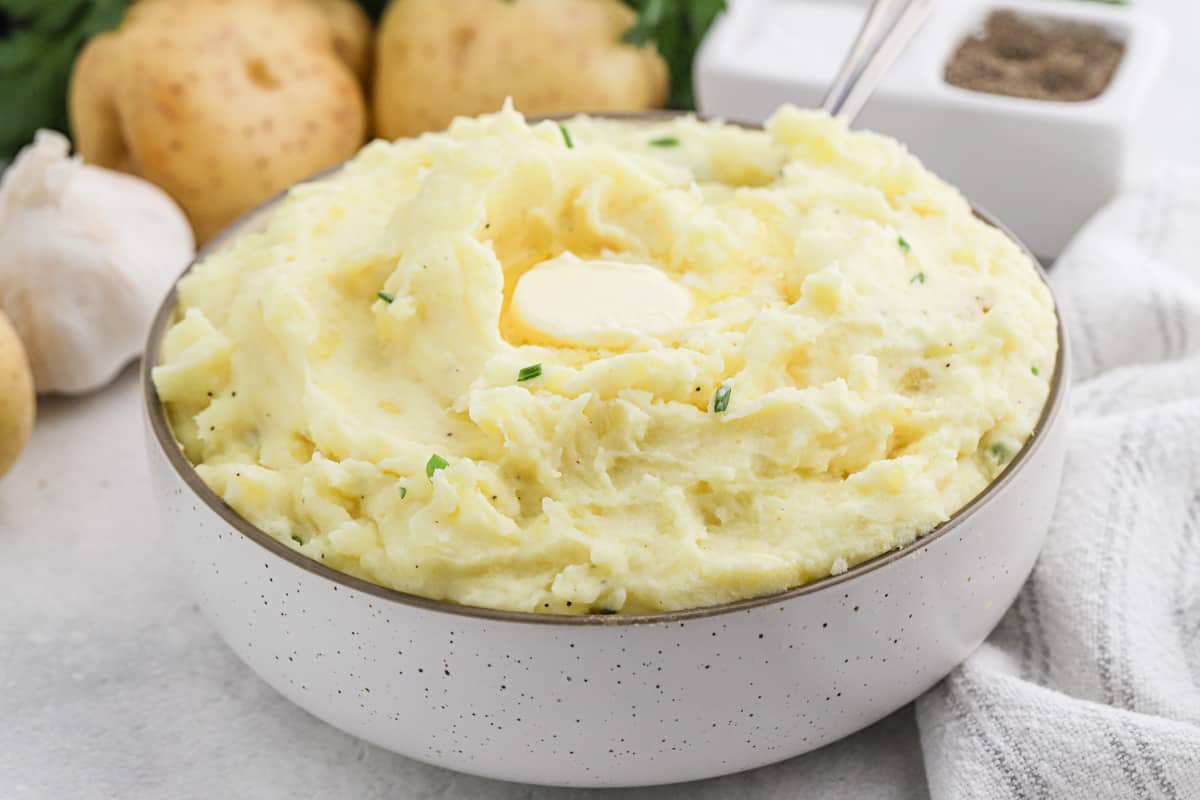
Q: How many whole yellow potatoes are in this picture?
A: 3